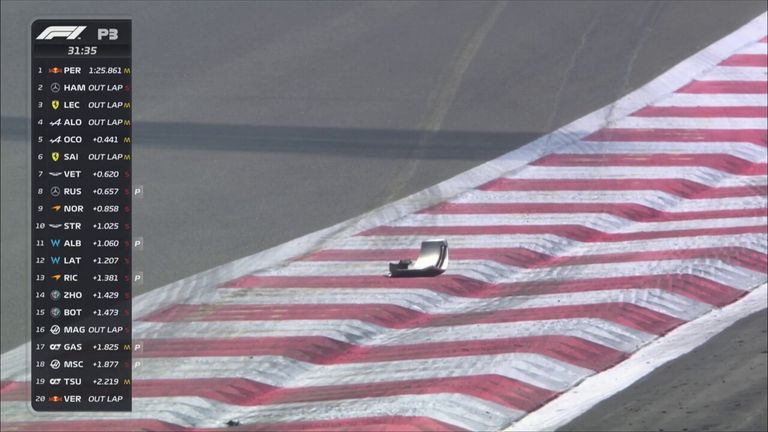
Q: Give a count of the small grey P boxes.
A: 5